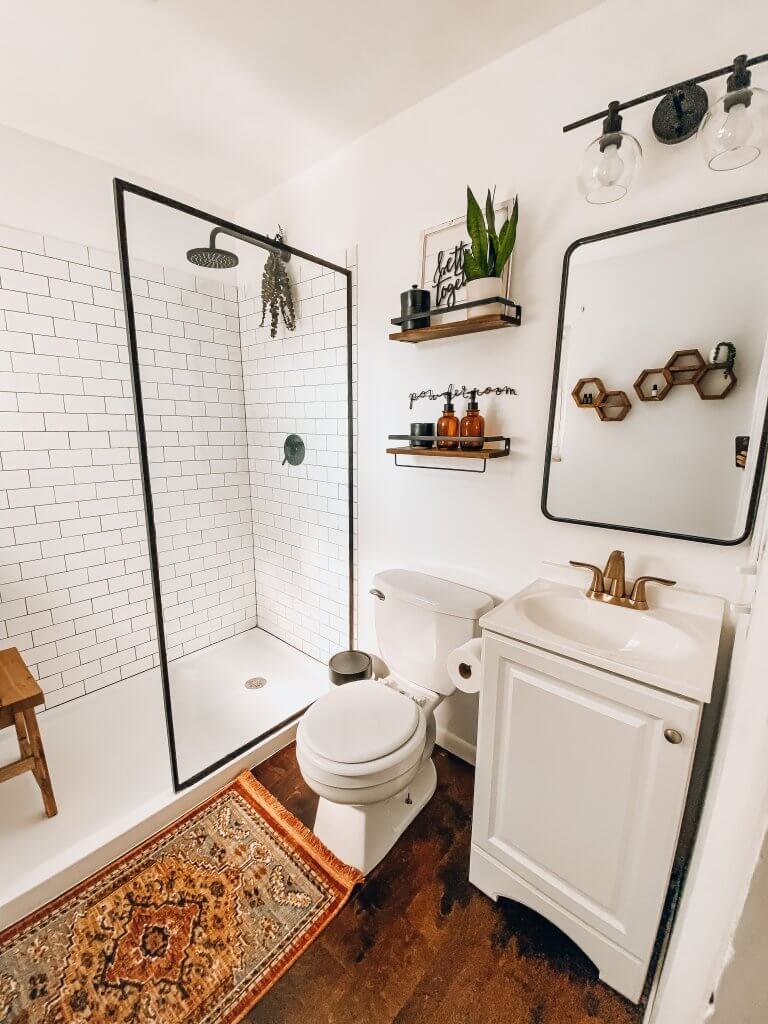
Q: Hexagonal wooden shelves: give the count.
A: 5